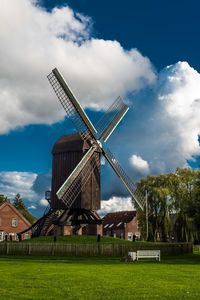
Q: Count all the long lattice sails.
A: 4